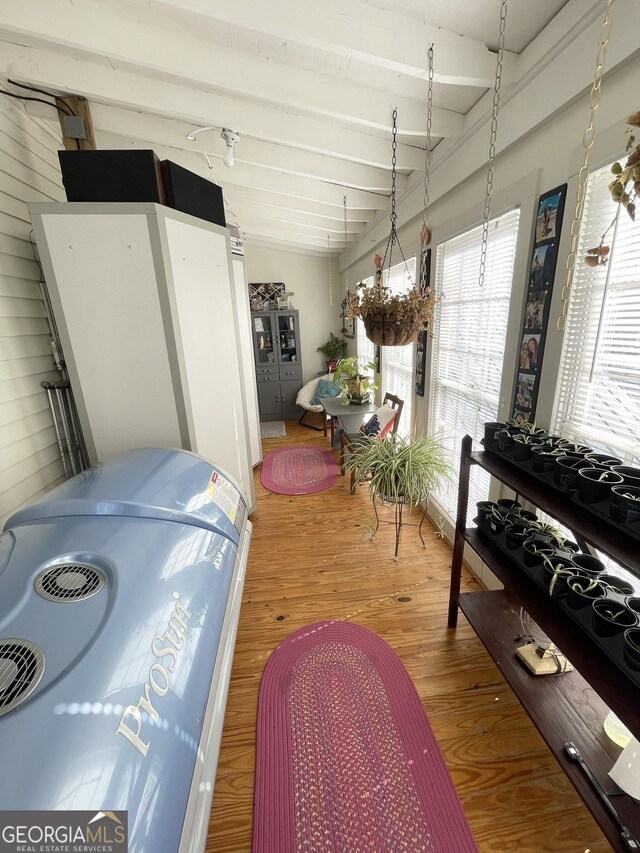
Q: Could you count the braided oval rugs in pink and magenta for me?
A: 2